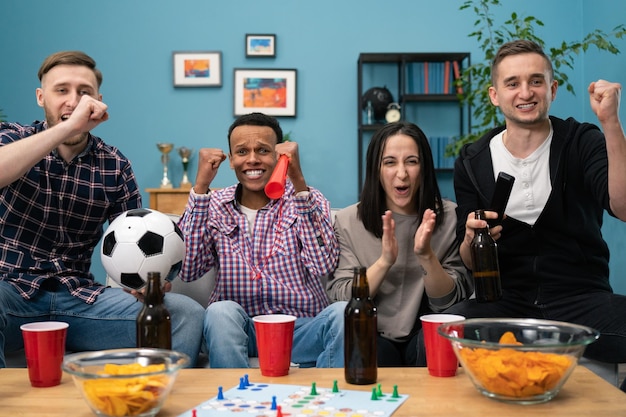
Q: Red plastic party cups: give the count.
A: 3